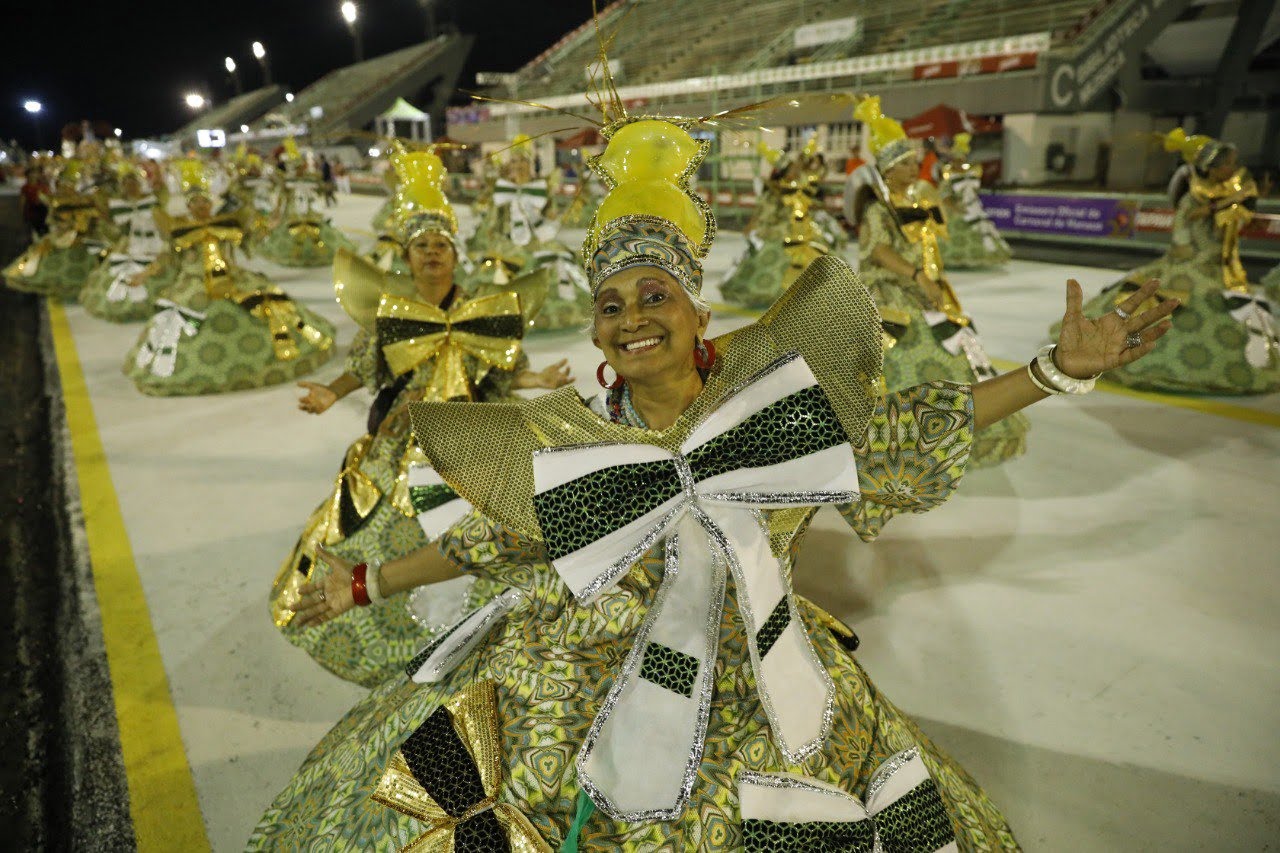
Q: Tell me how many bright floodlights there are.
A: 5